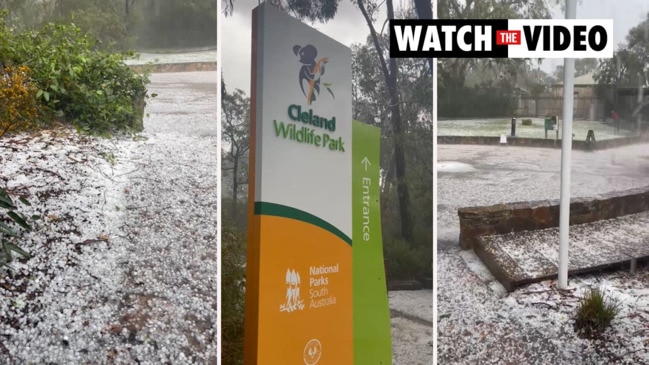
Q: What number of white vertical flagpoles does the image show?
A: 1